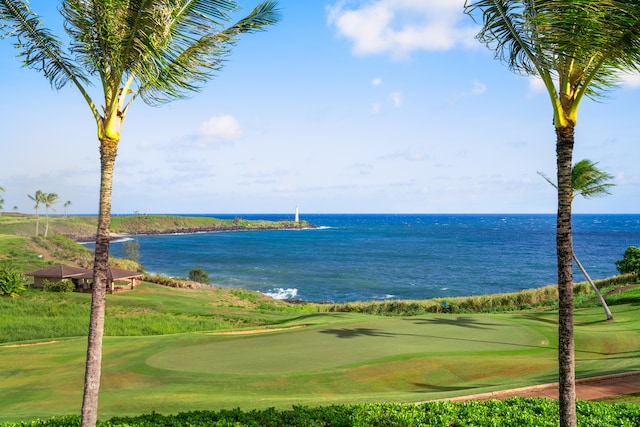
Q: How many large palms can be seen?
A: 2